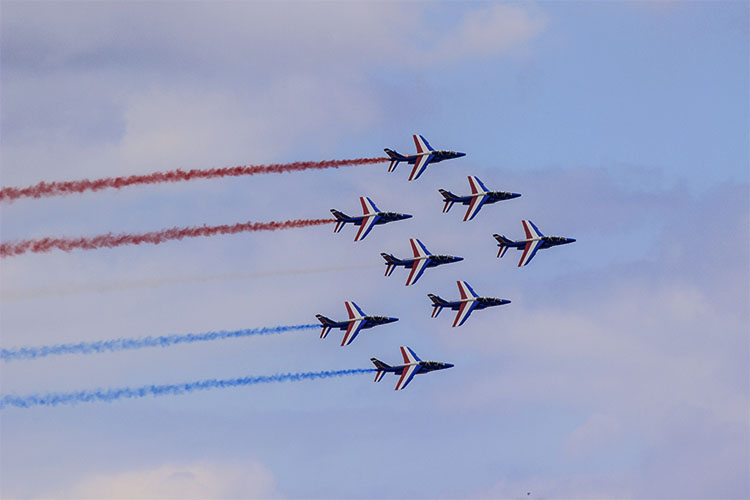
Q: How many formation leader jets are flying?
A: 1